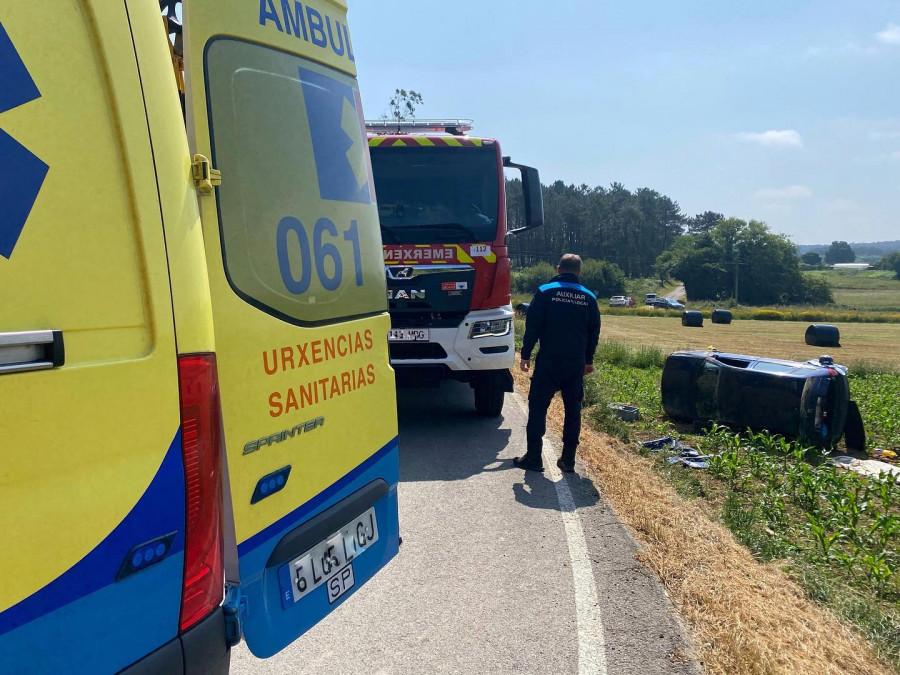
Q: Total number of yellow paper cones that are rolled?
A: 0